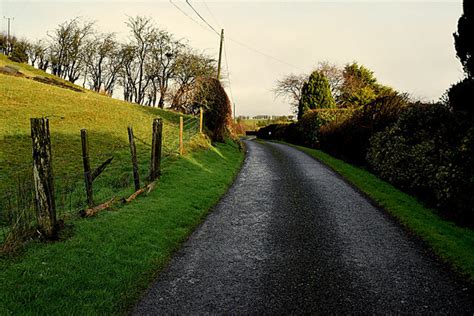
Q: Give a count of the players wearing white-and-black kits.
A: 0